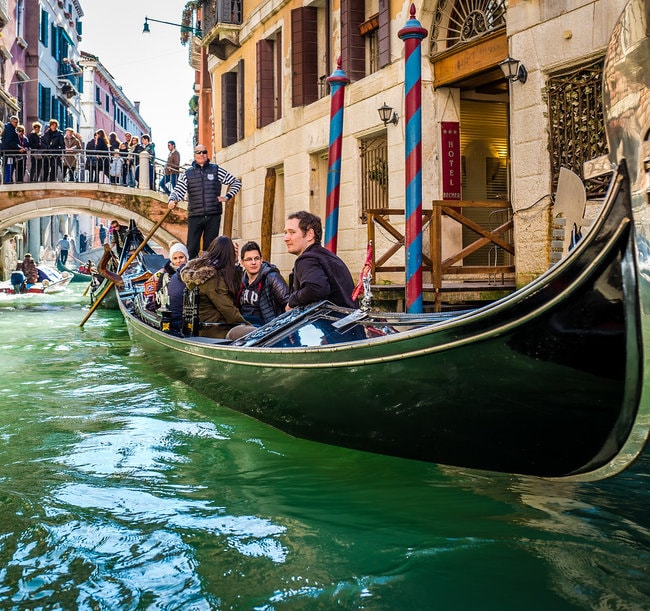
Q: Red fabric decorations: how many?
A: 1